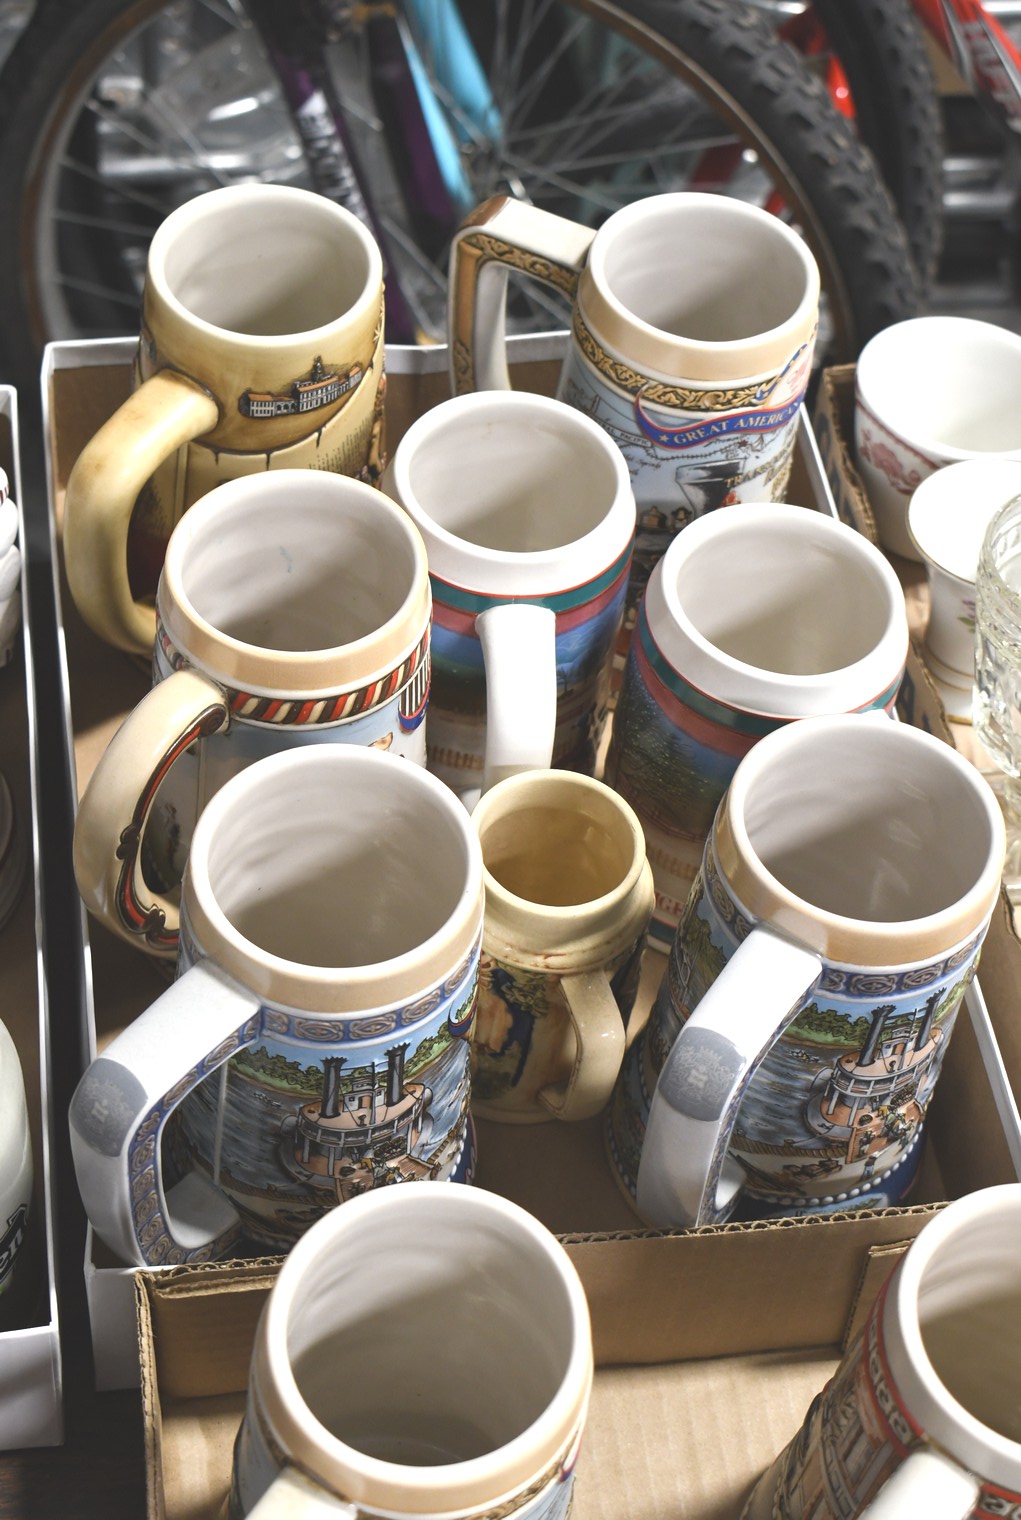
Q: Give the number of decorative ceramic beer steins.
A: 10